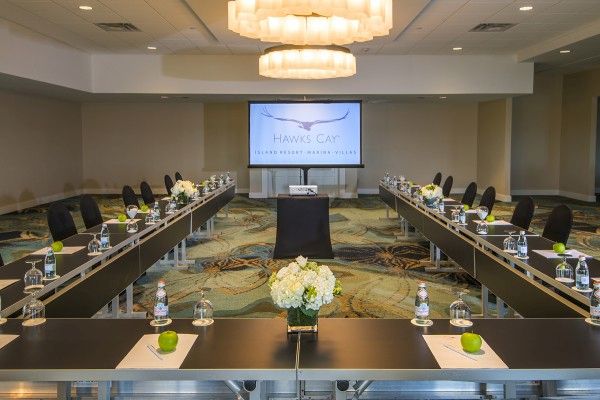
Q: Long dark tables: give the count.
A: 3